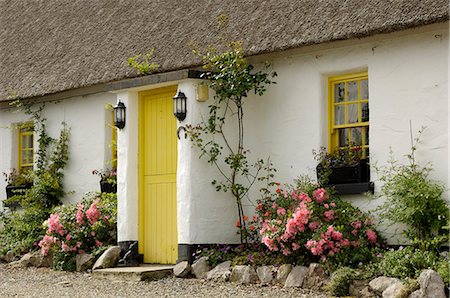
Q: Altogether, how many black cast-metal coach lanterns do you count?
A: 2